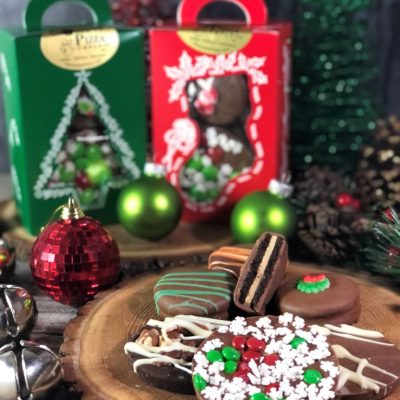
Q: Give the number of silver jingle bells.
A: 3